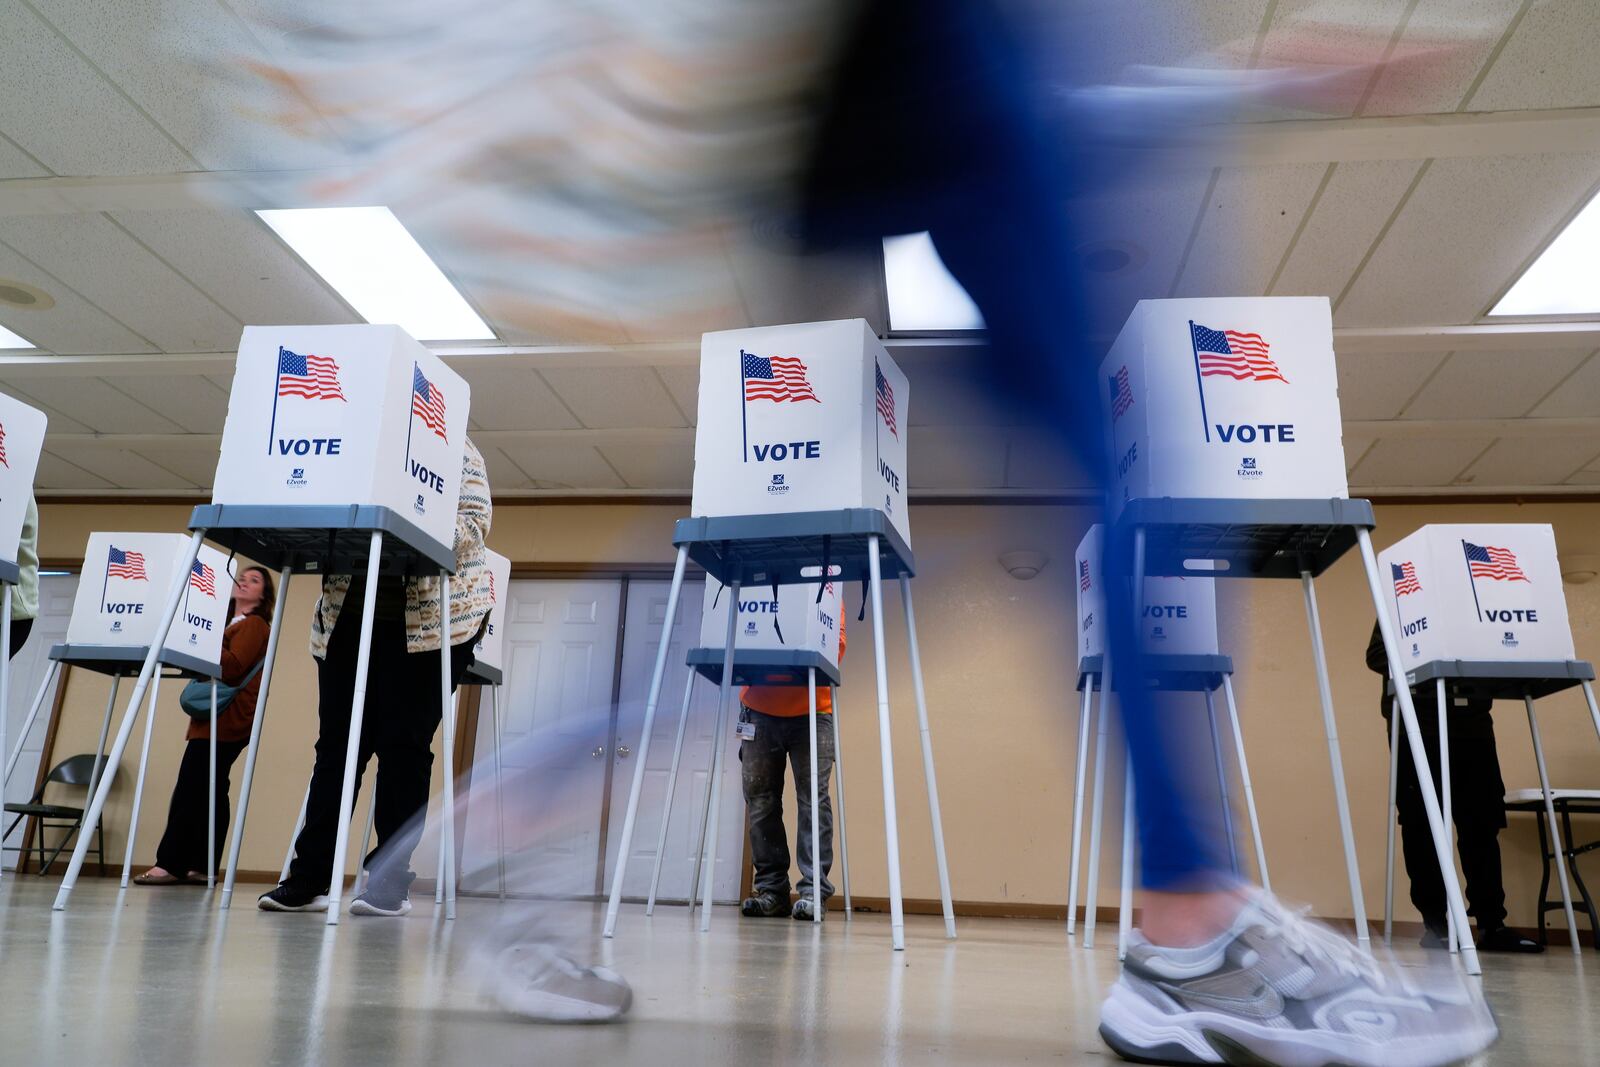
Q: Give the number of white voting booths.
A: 9